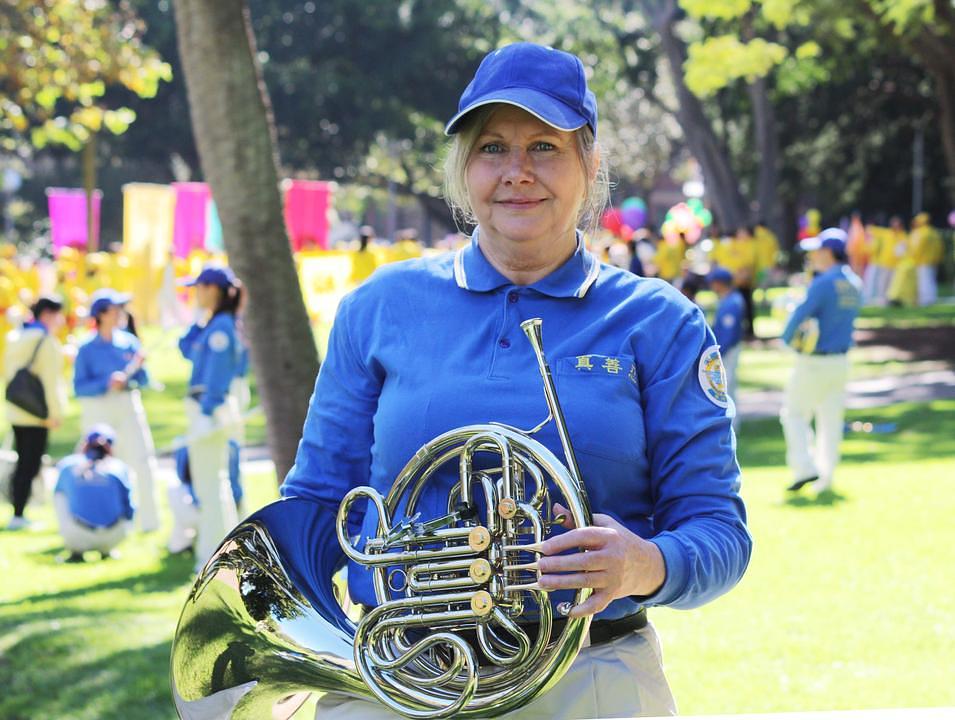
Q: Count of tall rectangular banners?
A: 5